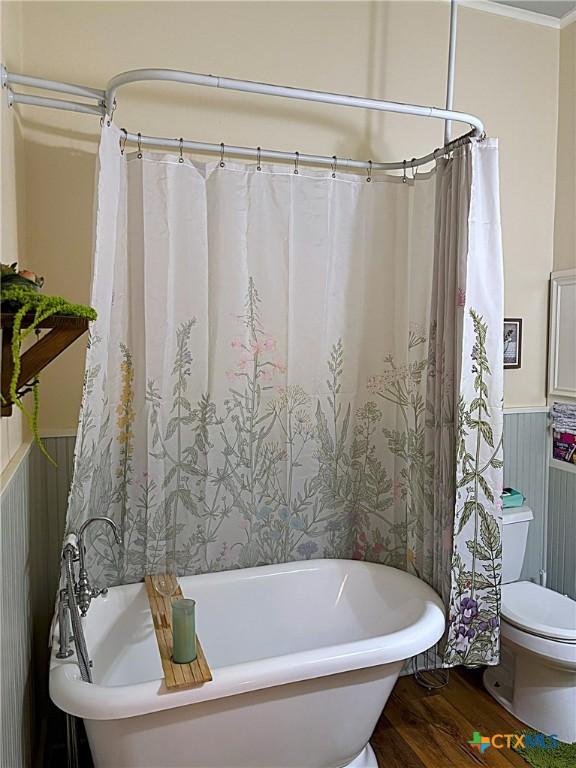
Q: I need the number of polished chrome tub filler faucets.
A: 1